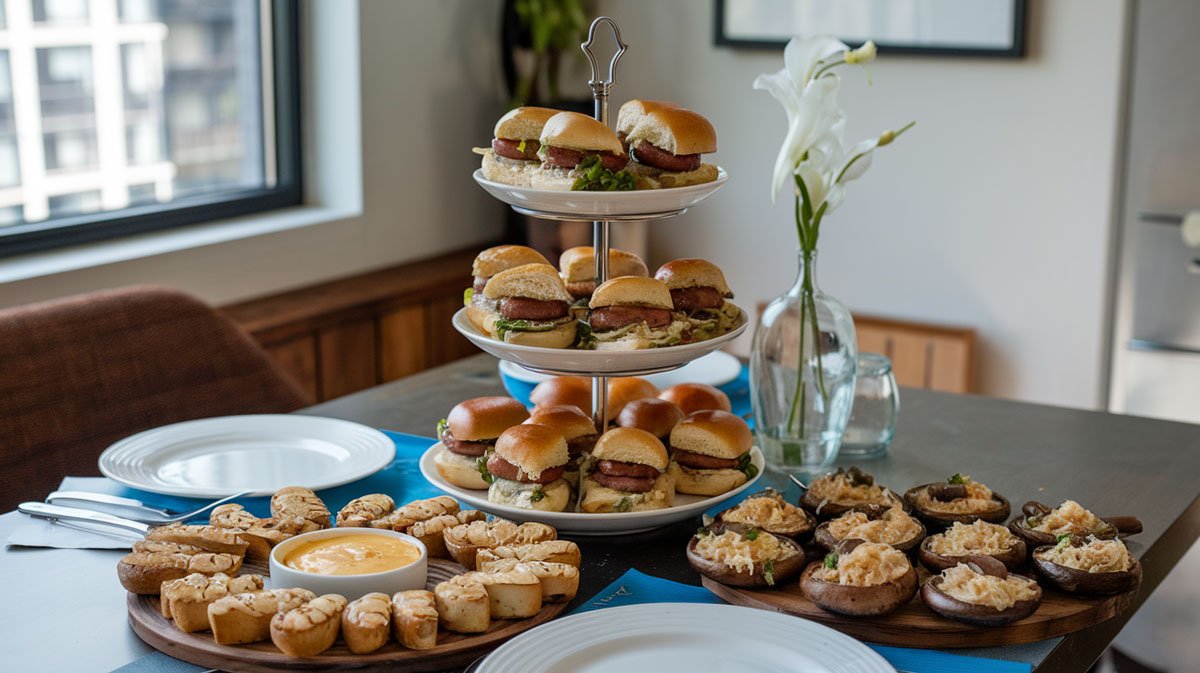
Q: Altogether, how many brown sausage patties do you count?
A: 14